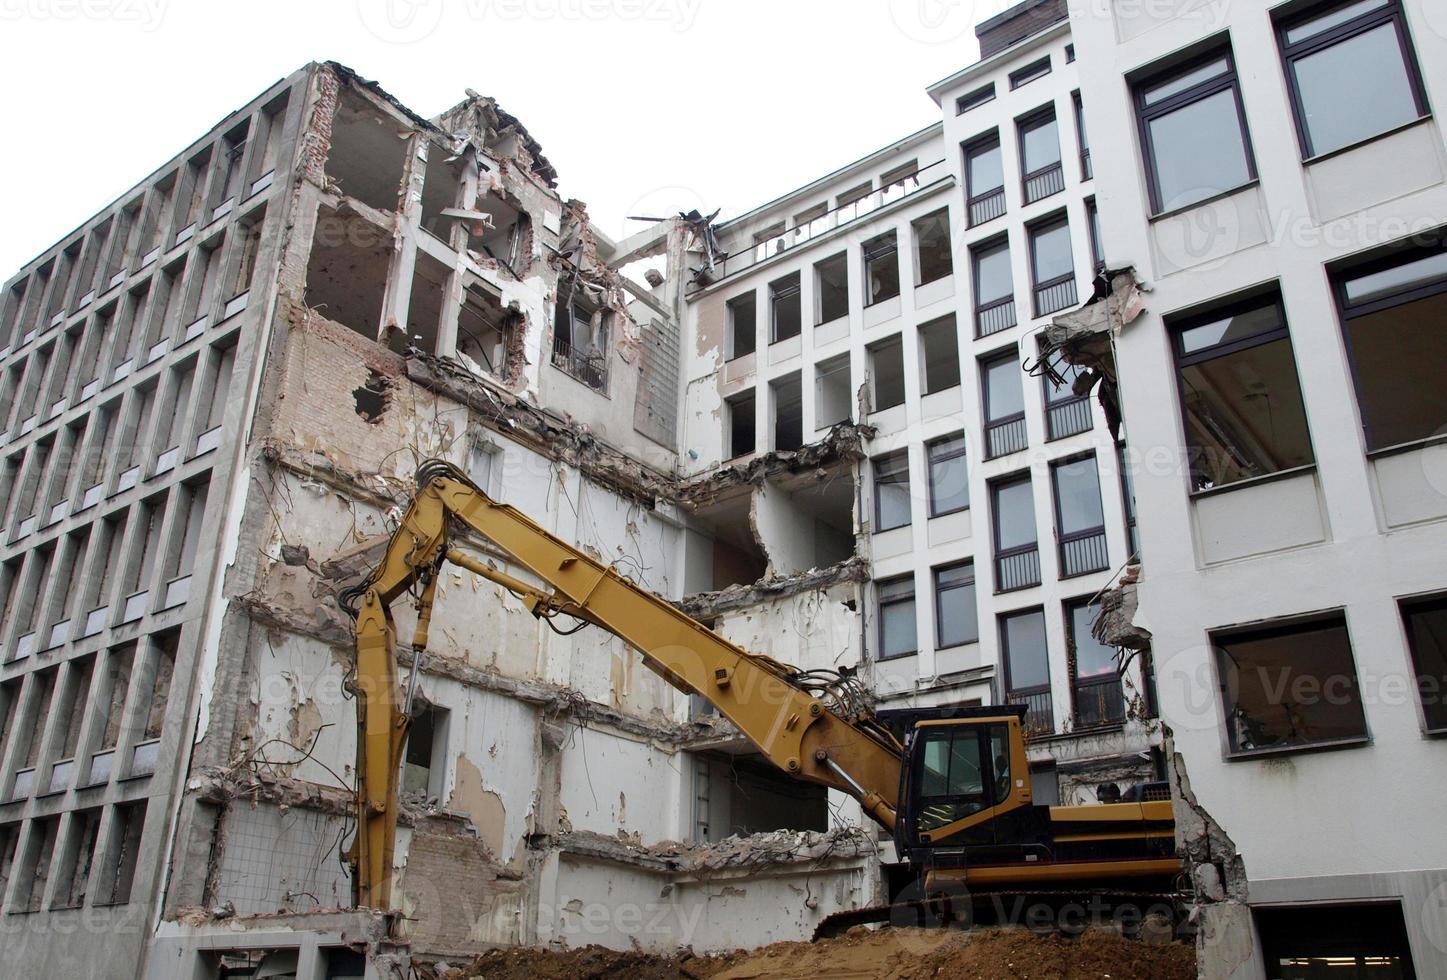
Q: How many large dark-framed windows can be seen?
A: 6